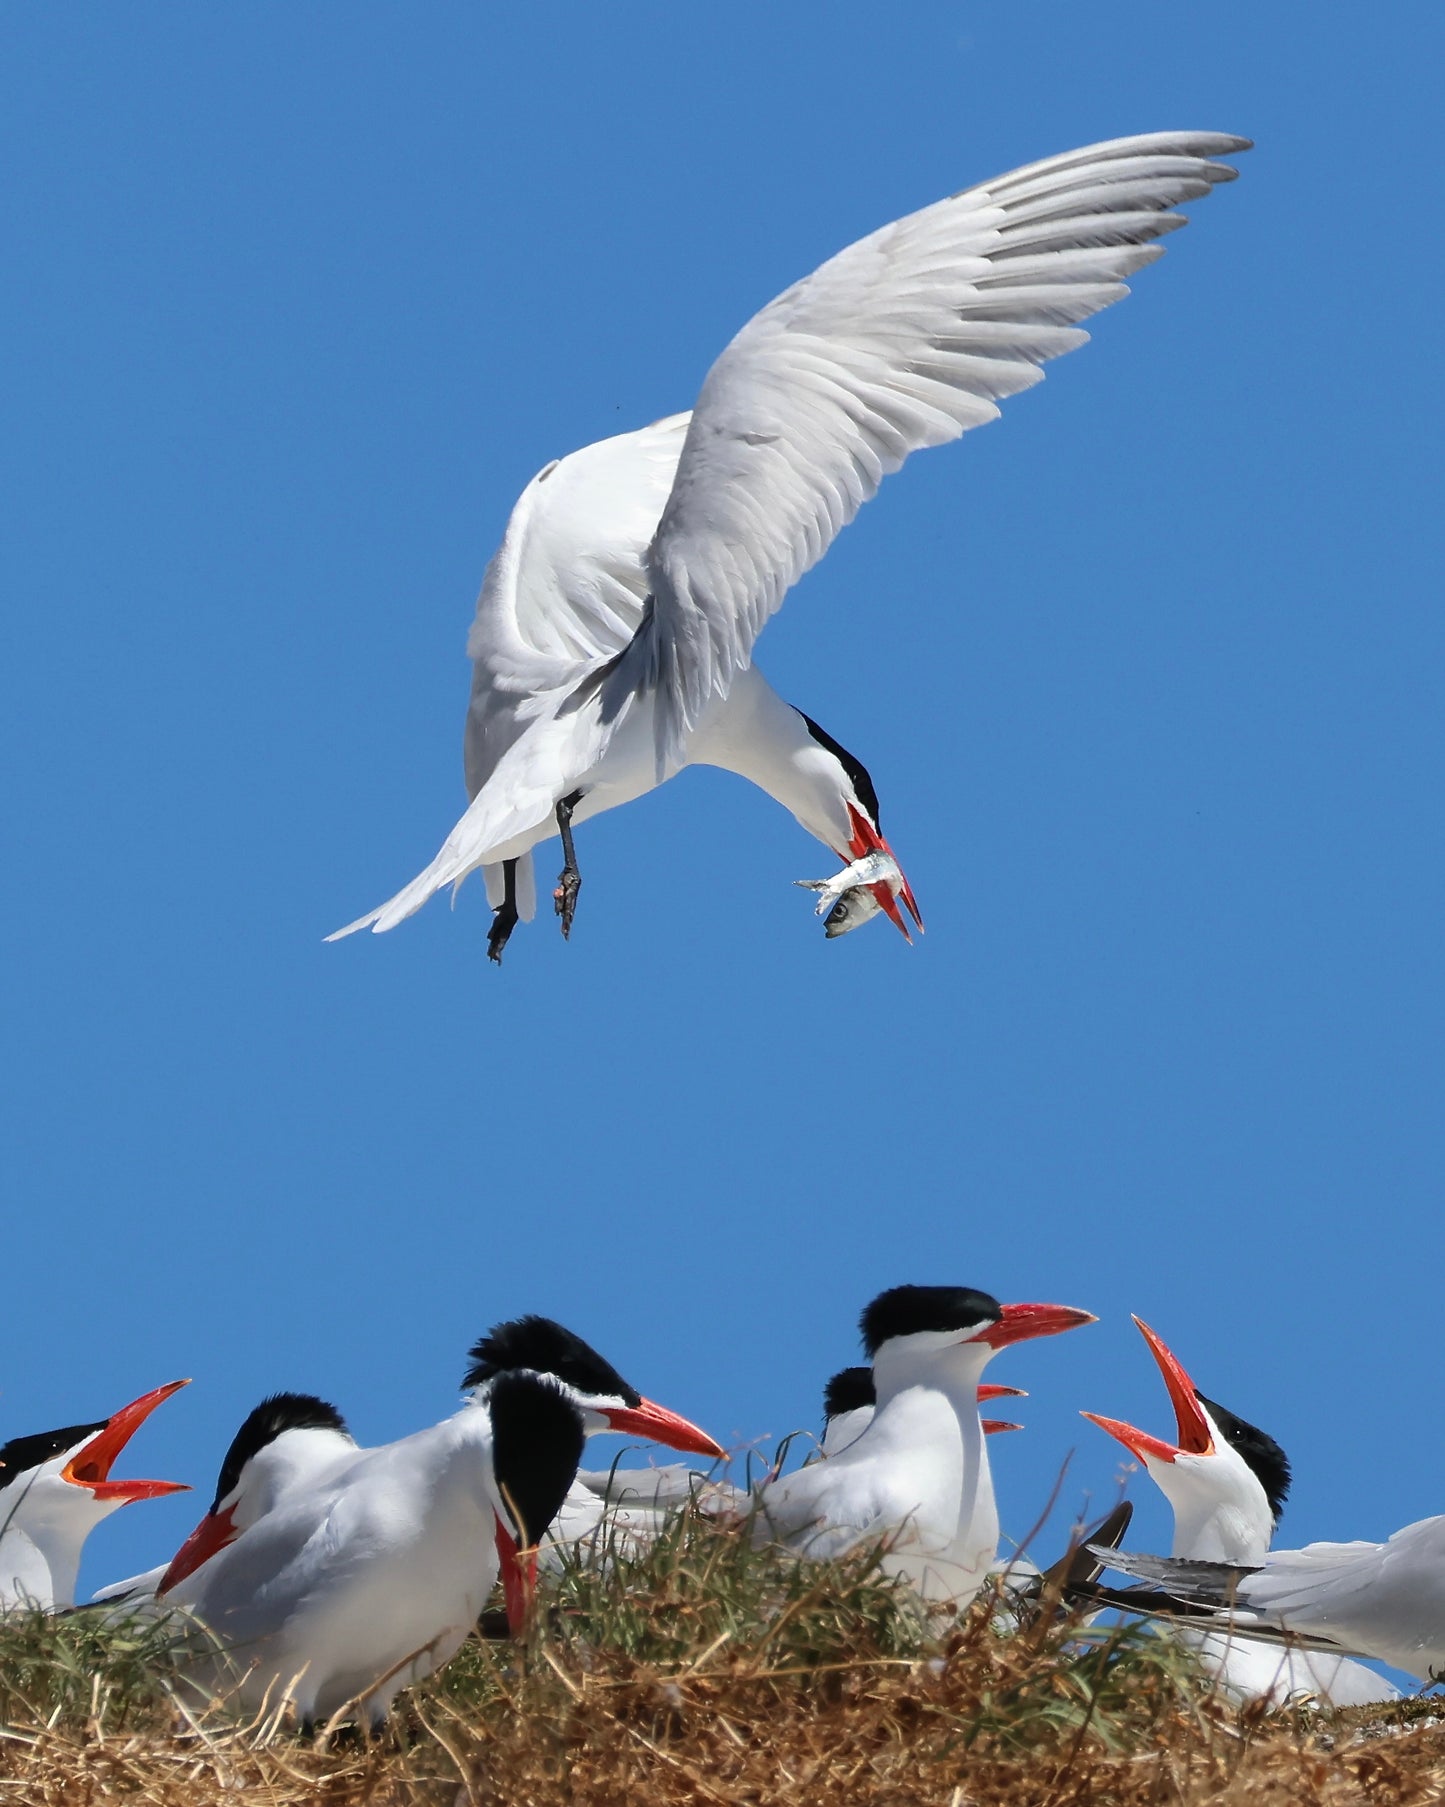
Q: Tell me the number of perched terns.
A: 8